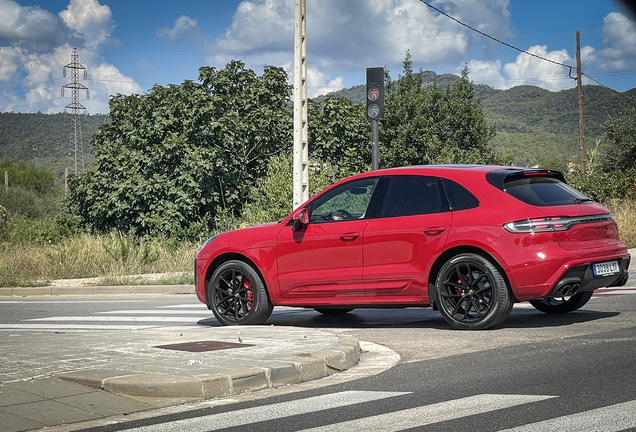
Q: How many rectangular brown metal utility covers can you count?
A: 1